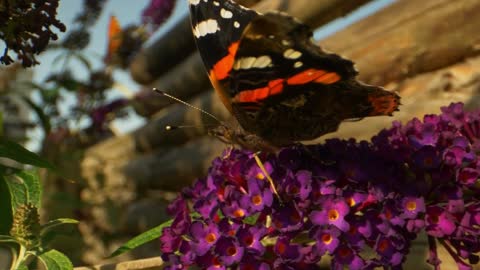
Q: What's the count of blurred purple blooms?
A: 2